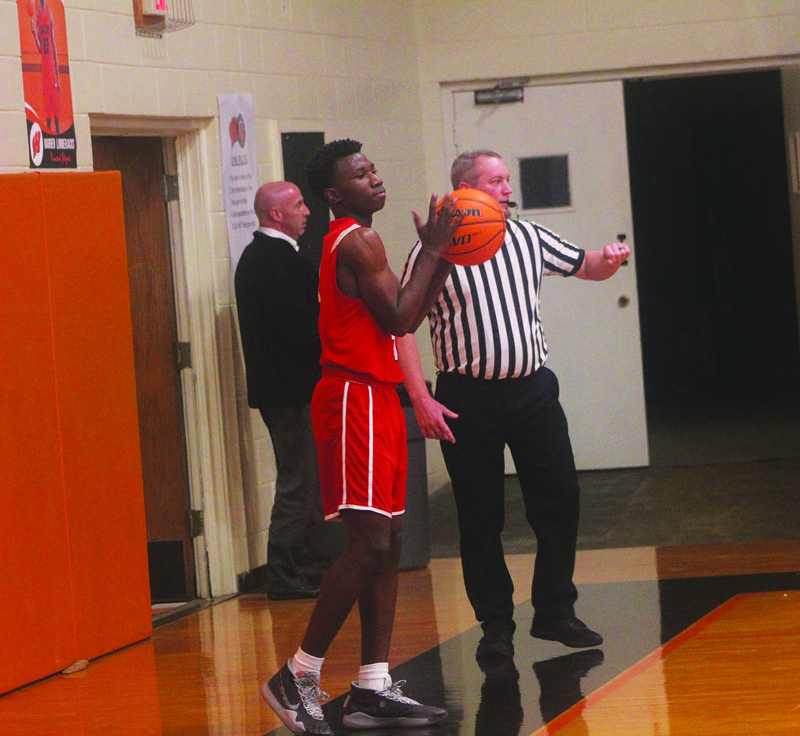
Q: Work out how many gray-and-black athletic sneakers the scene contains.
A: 2